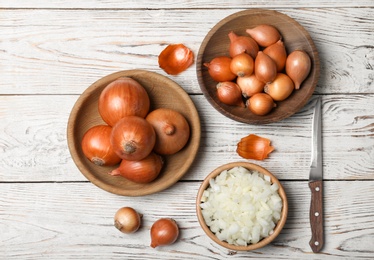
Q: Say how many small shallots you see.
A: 13